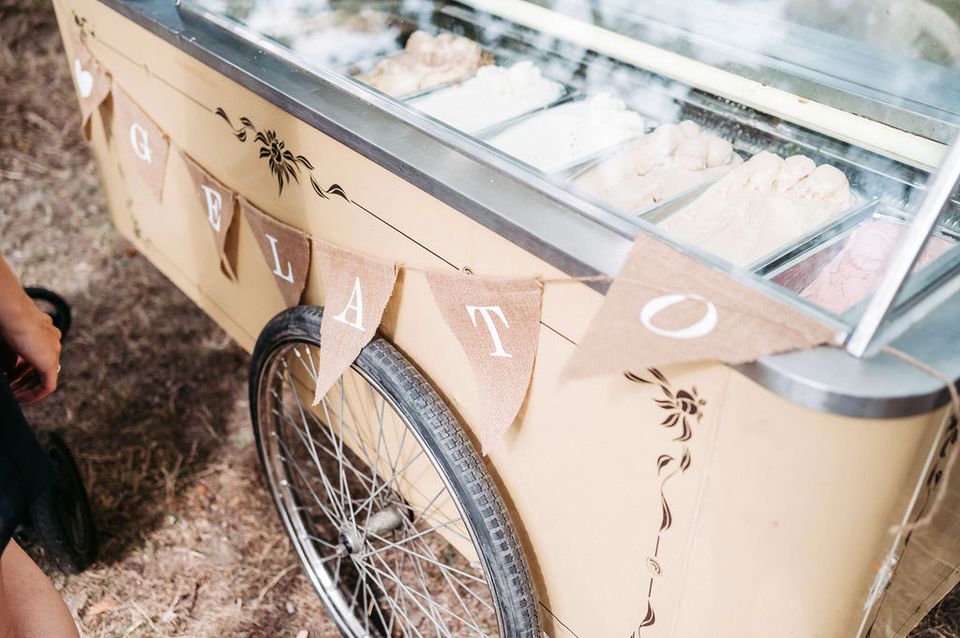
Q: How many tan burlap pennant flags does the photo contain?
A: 7